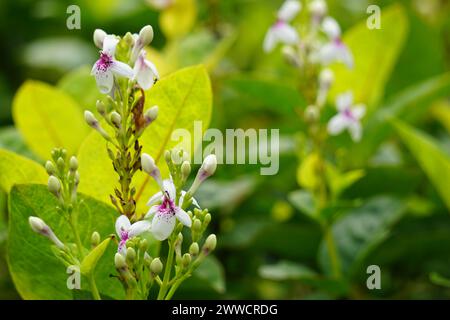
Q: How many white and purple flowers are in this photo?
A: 7